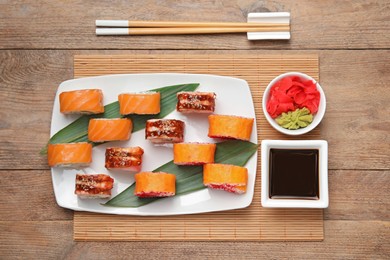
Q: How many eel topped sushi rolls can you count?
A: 4